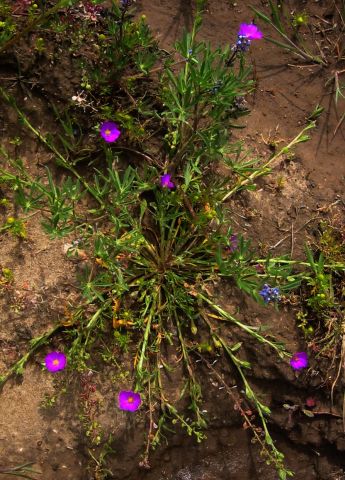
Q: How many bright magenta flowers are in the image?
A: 6